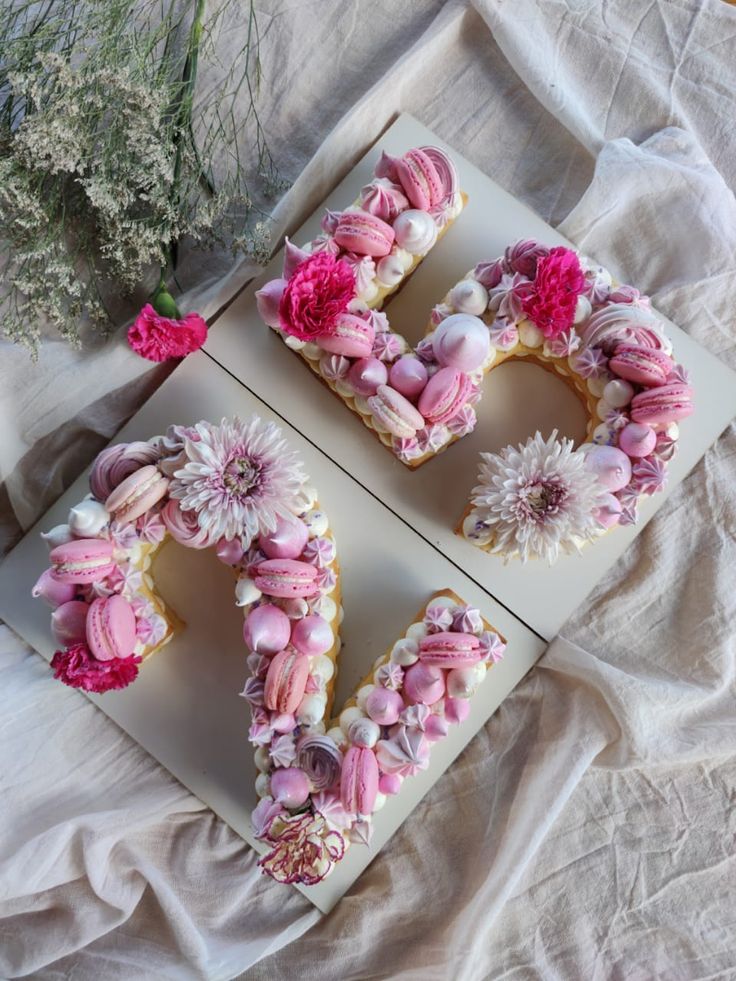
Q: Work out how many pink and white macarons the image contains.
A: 14